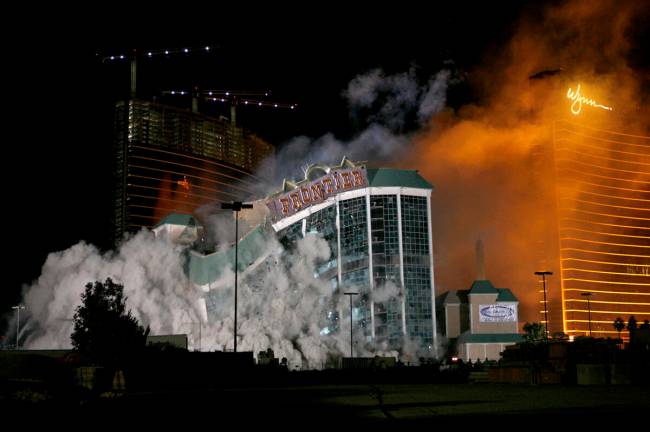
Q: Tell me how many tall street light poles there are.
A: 5